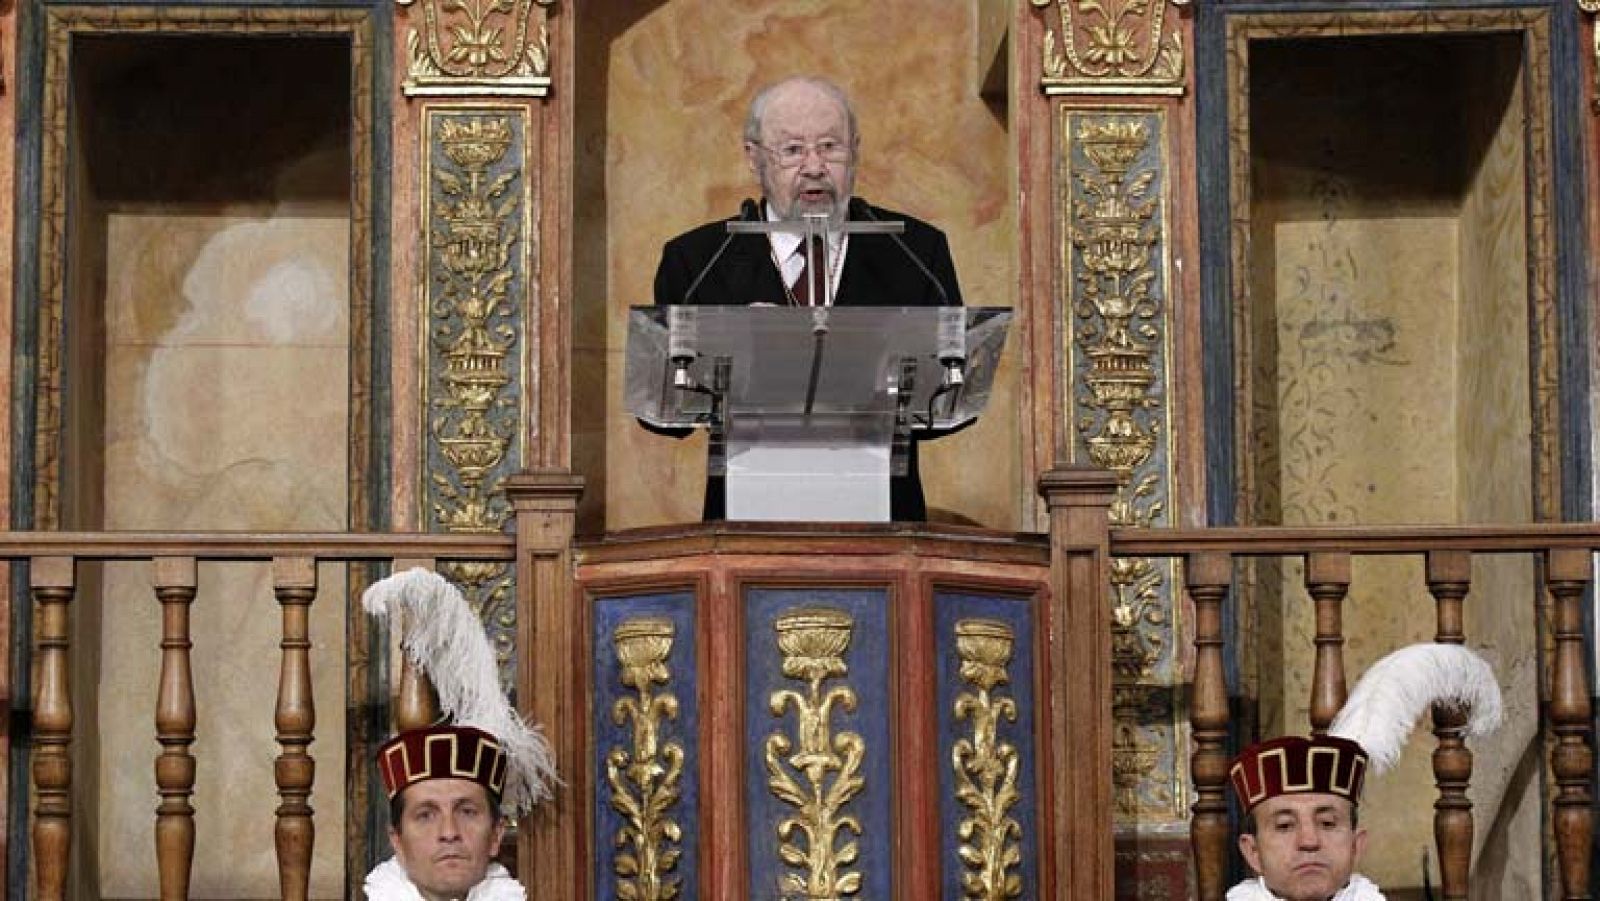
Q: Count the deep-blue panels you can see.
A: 3